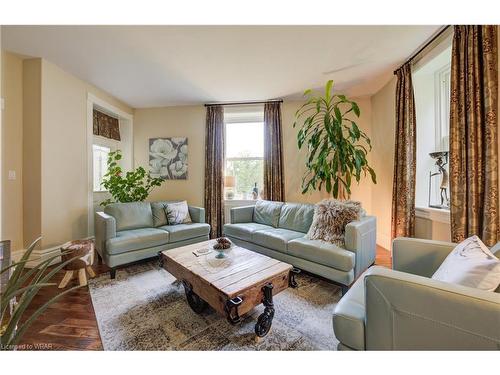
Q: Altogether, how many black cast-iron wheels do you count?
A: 2